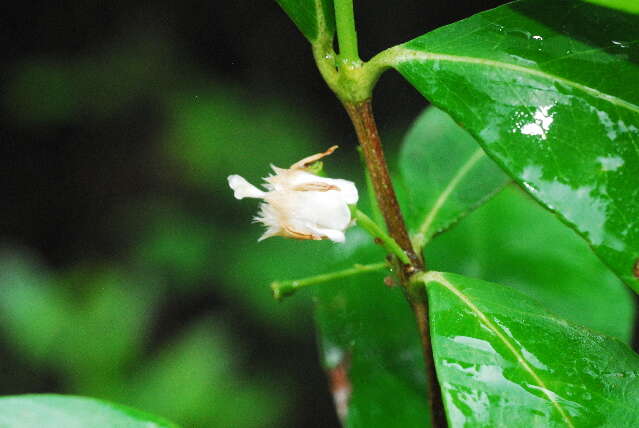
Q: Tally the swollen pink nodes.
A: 0